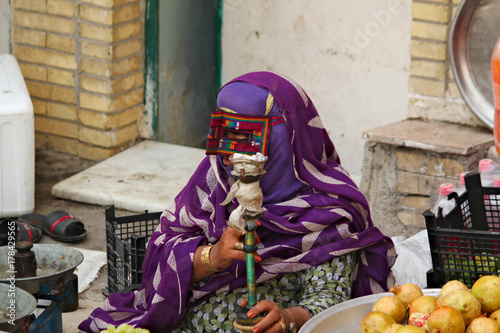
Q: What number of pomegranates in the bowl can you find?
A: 12